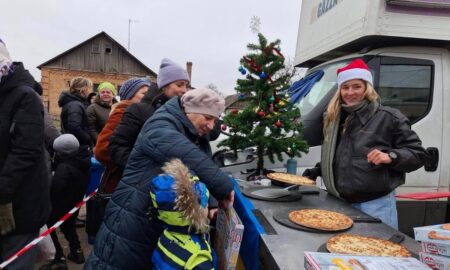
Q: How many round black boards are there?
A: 3